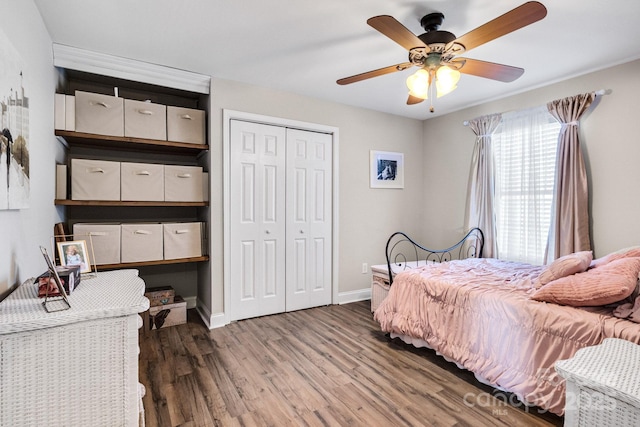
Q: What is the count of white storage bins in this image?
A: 9